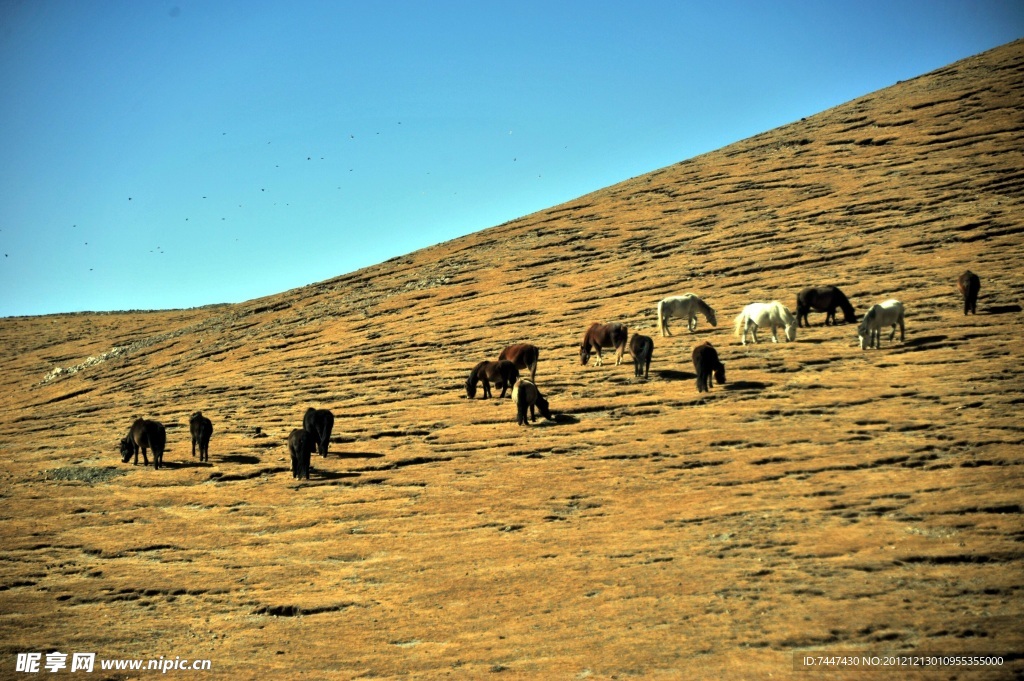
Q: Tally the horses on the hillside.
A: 15